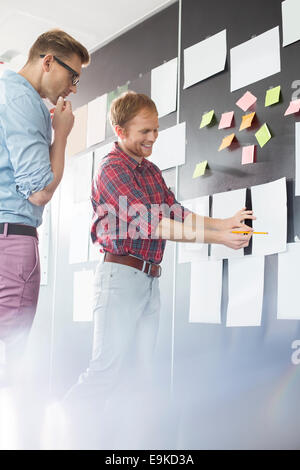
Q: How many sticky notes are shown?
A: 10